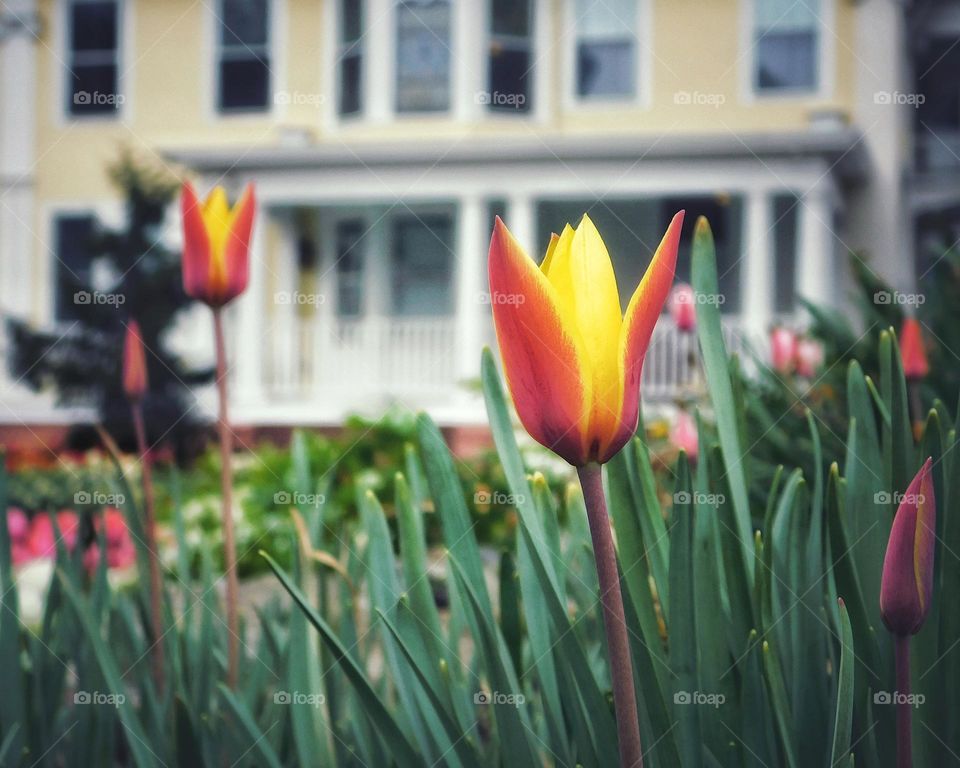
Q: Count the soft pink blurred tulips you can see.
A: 4